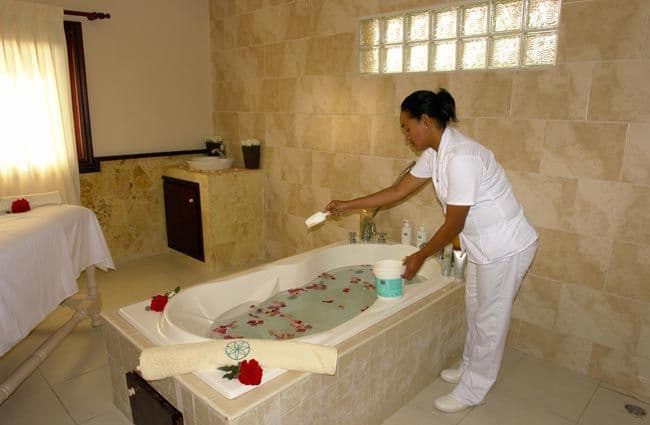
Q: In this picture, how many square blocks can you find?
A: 14